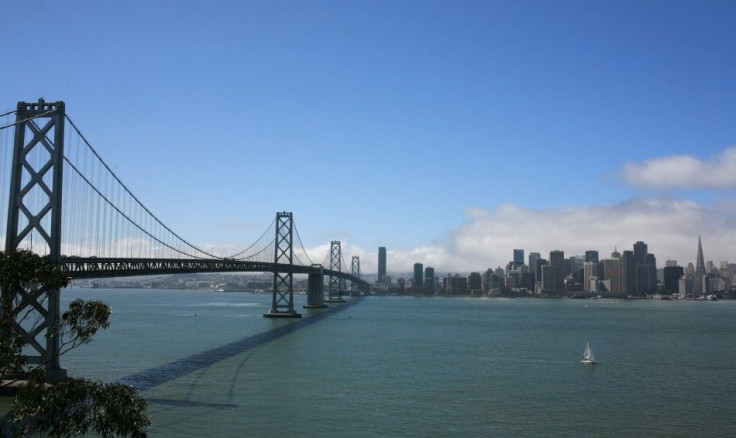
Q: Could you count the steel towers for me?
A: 4